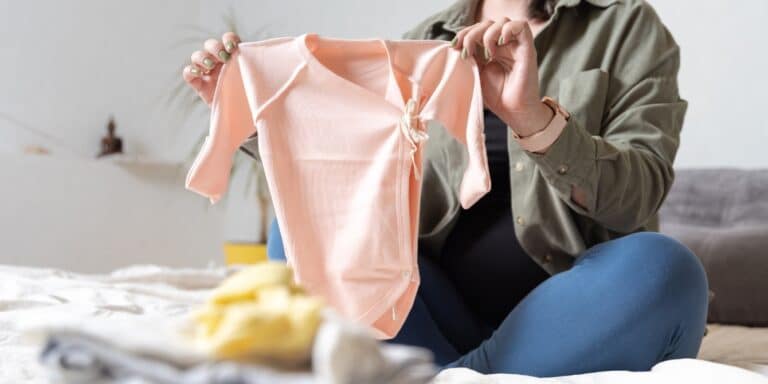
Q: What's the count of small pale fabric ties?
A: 1